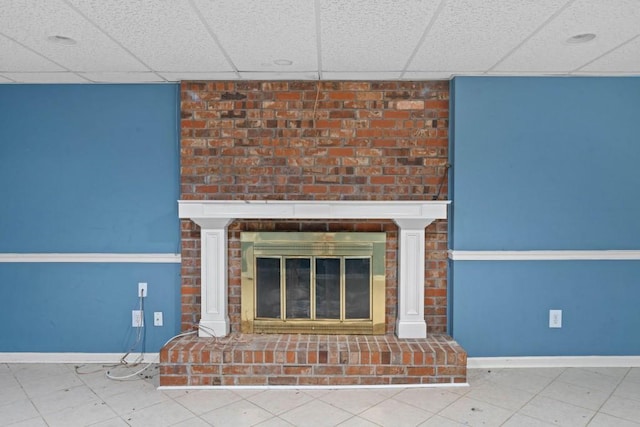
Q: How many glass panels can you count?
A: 4